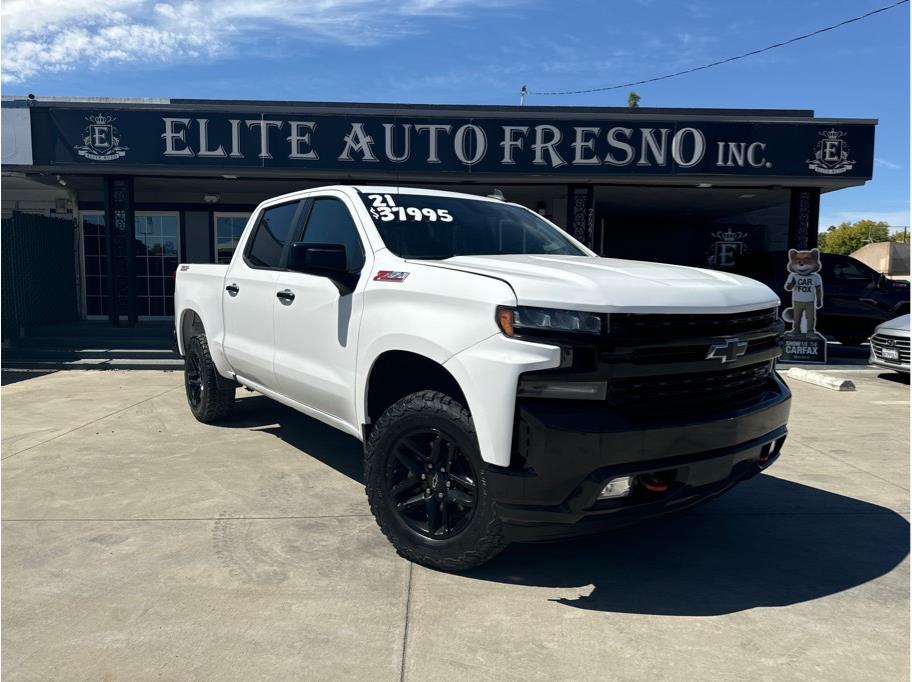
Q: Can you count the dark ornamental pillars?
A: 3